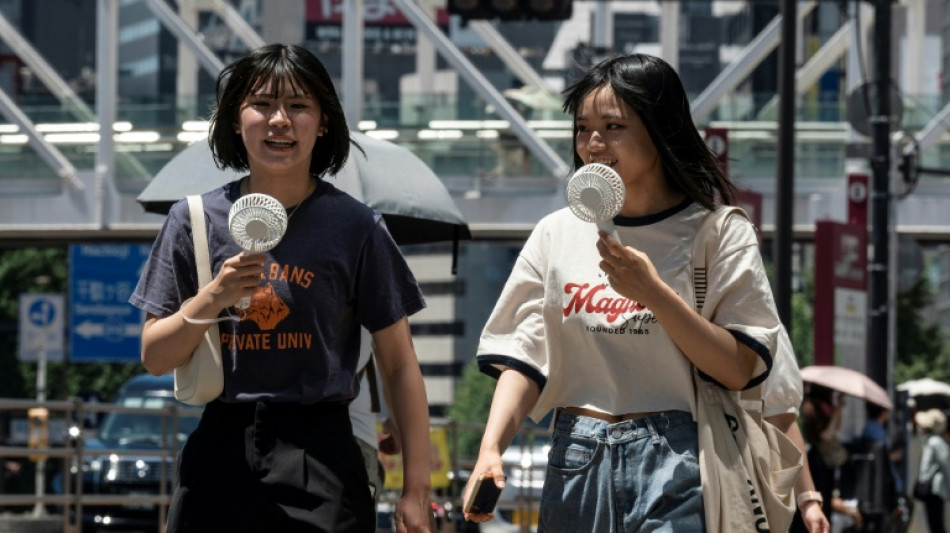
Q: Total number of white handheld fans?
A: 2